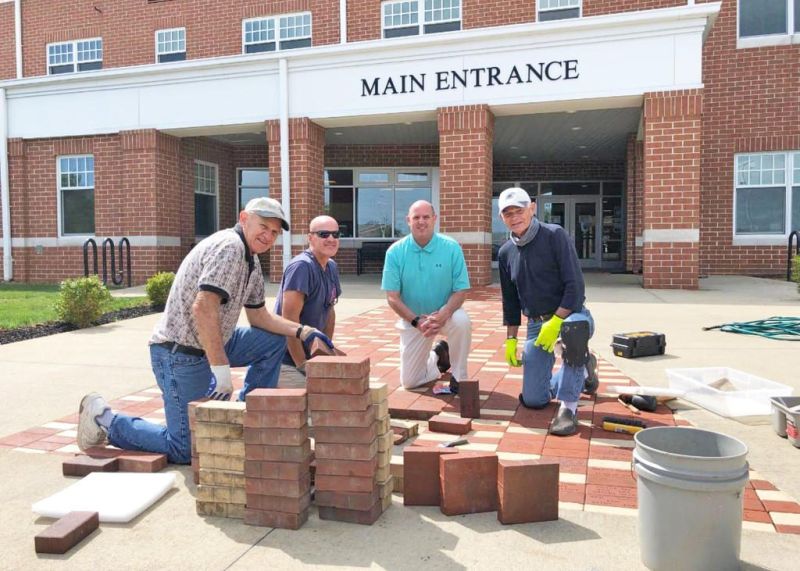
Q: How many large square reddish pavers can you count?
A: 3